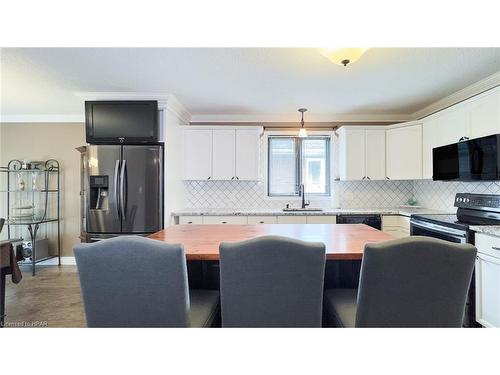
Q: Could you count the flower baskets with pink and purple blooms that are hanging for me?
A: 0